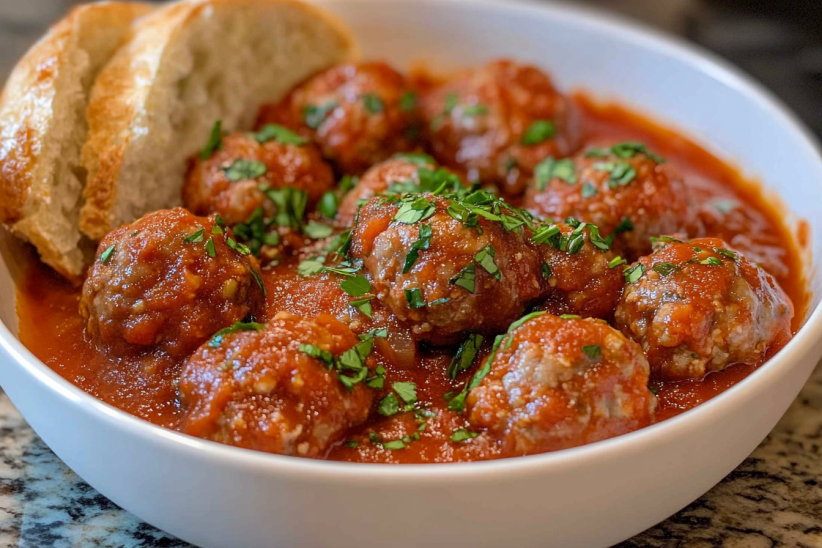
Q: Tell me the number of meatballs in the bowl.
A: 11